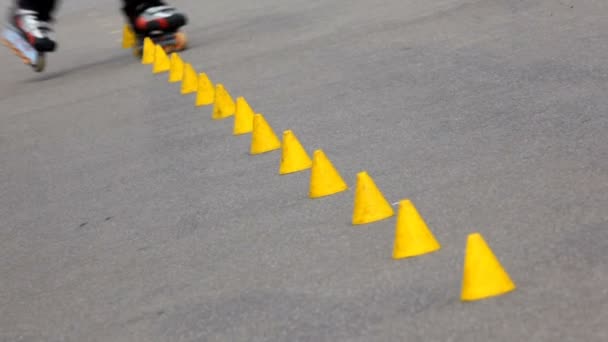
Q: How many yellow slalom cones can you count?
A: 14